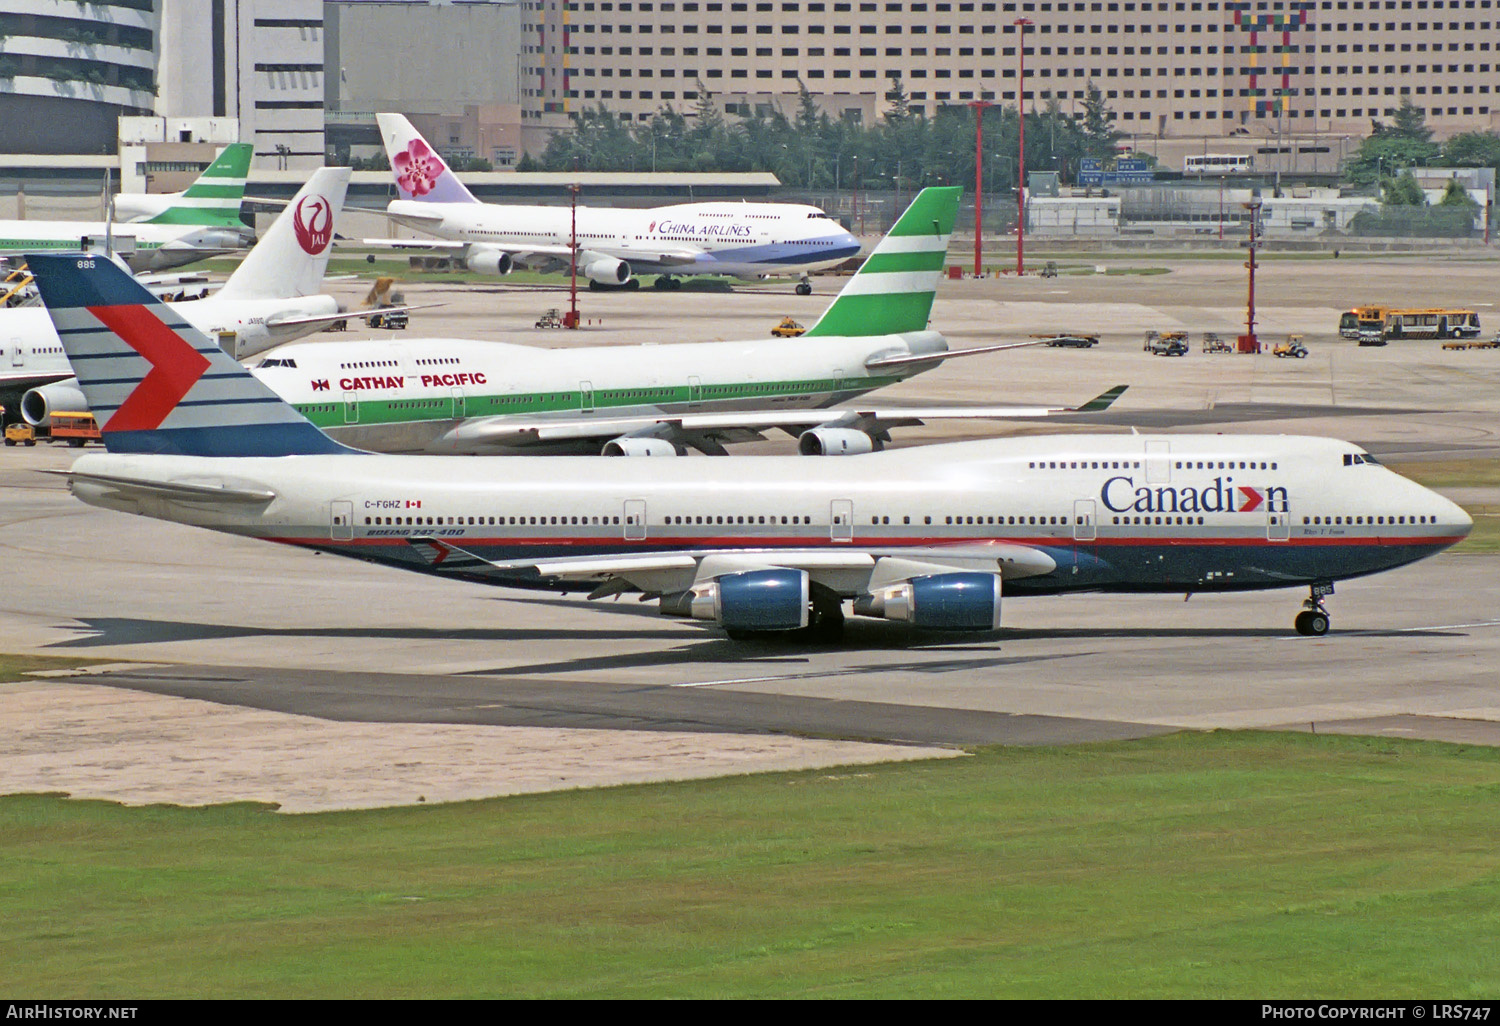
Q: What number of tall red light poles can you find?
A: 4